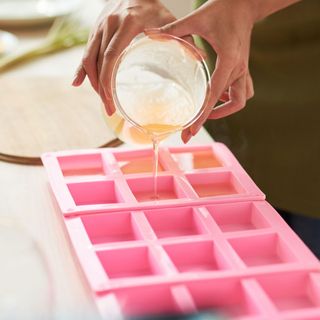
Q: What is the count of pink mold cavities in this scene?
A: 15